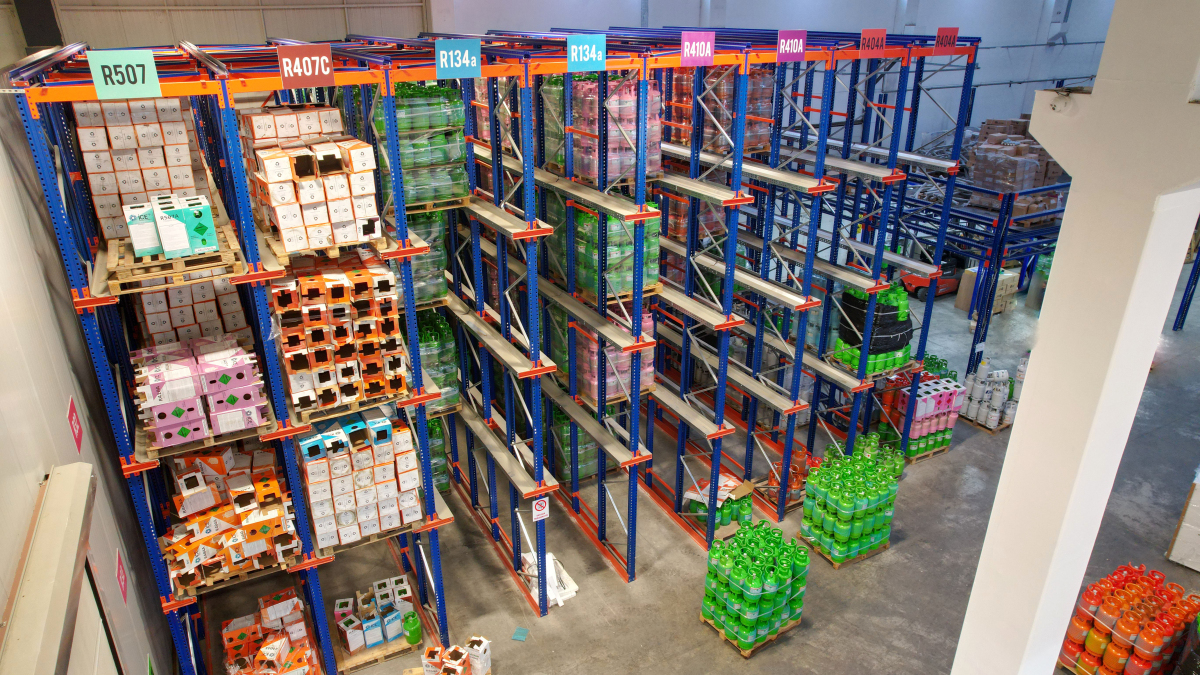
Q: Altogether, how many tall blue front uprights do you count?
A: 9